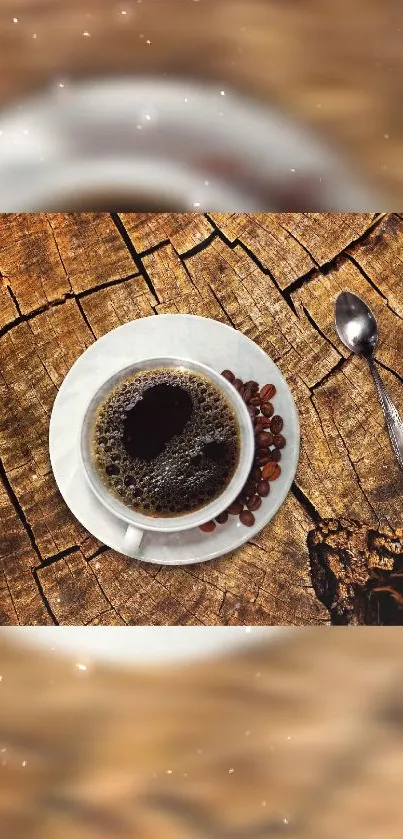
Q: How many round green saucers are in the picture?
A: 0